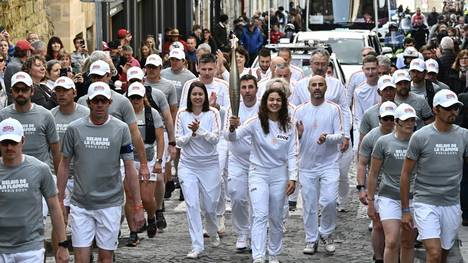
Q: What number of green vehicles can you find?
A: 0